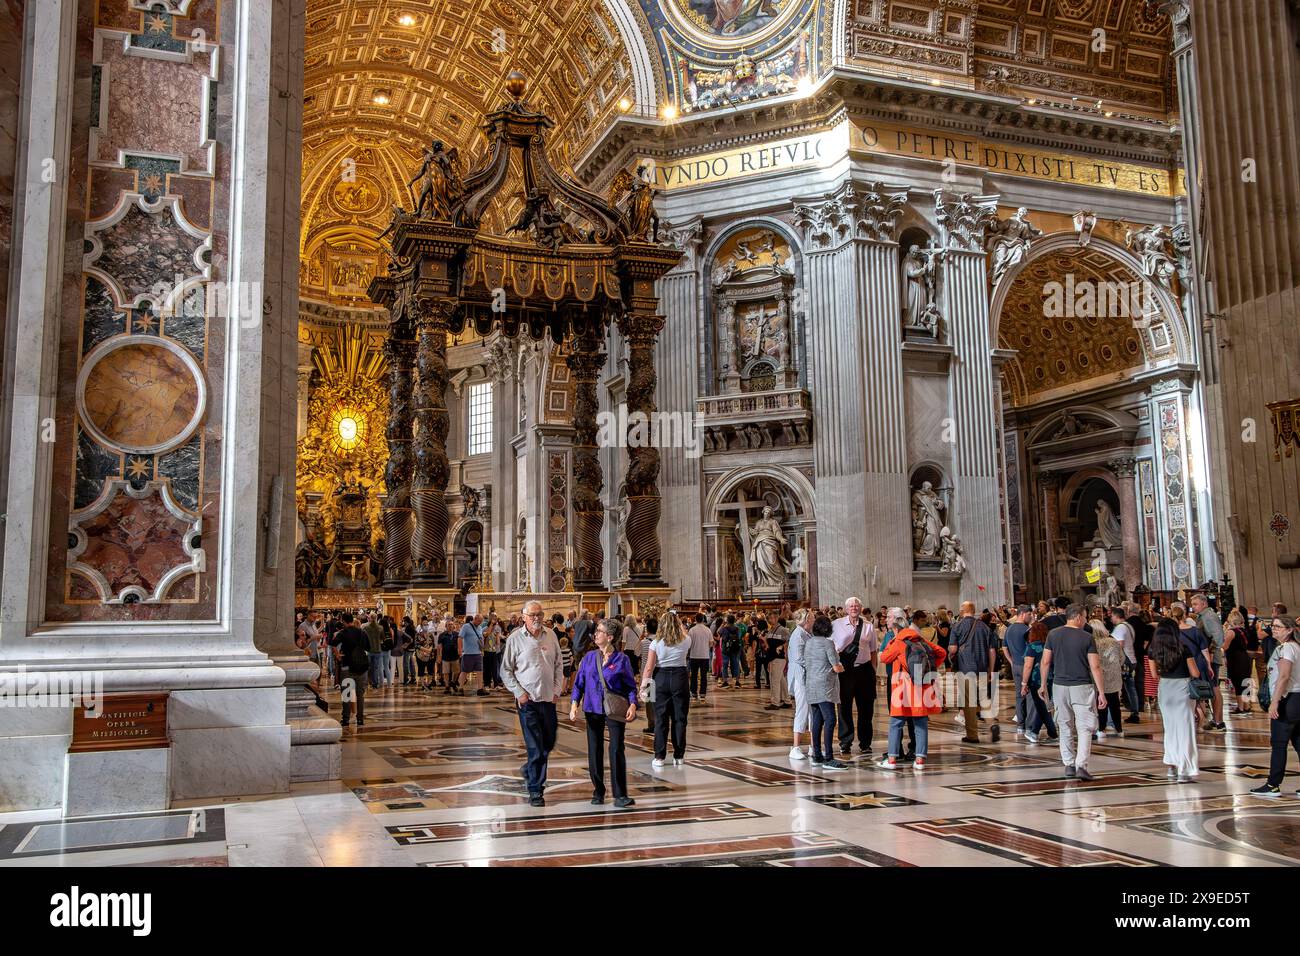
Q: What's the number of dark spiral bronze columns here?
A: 4